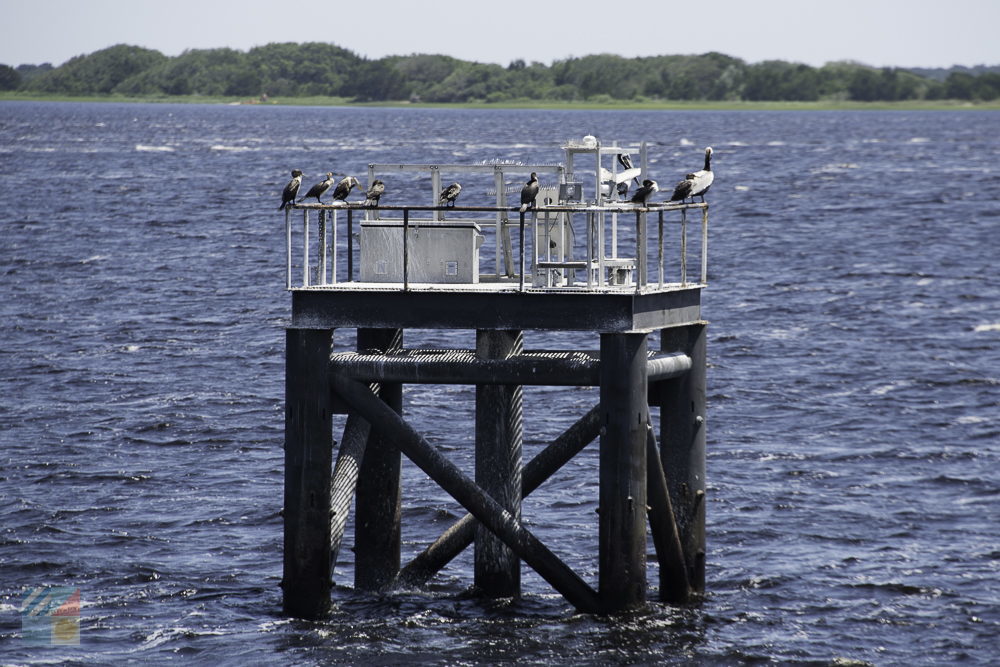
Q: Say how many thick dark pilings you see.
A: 5